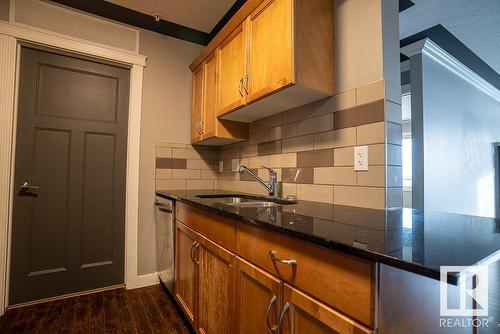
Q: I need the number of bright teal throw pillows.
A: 0